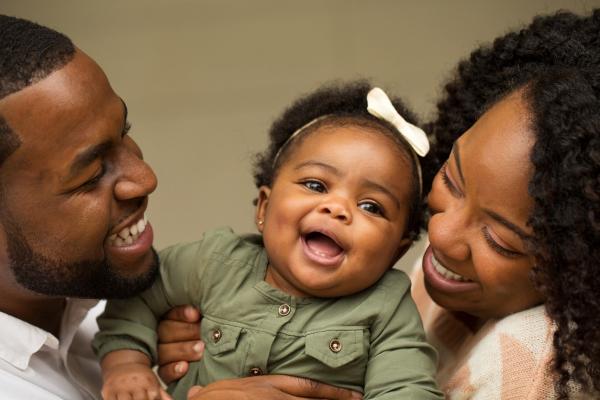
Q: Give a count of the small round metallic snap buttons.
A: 4